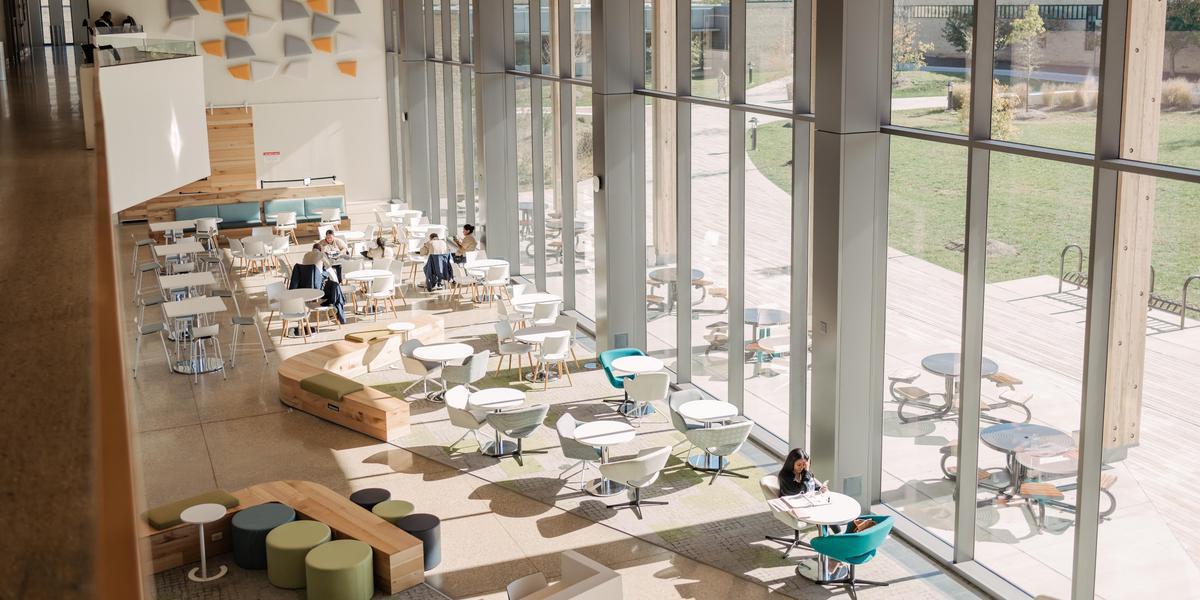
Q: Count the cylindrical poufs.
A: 6